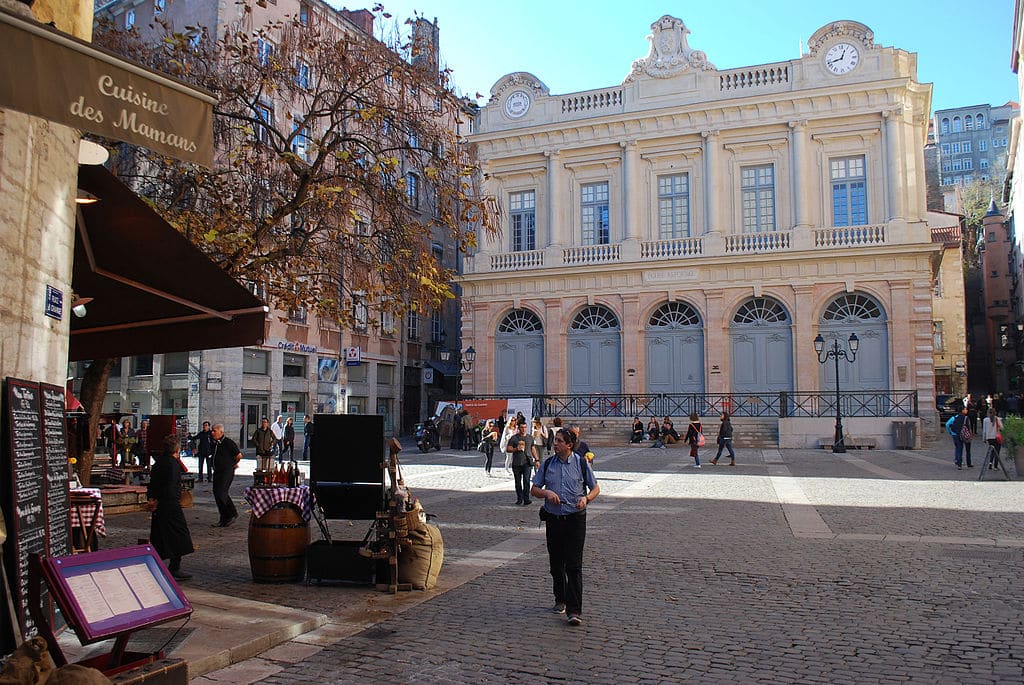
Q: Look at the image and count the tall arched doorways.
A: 5